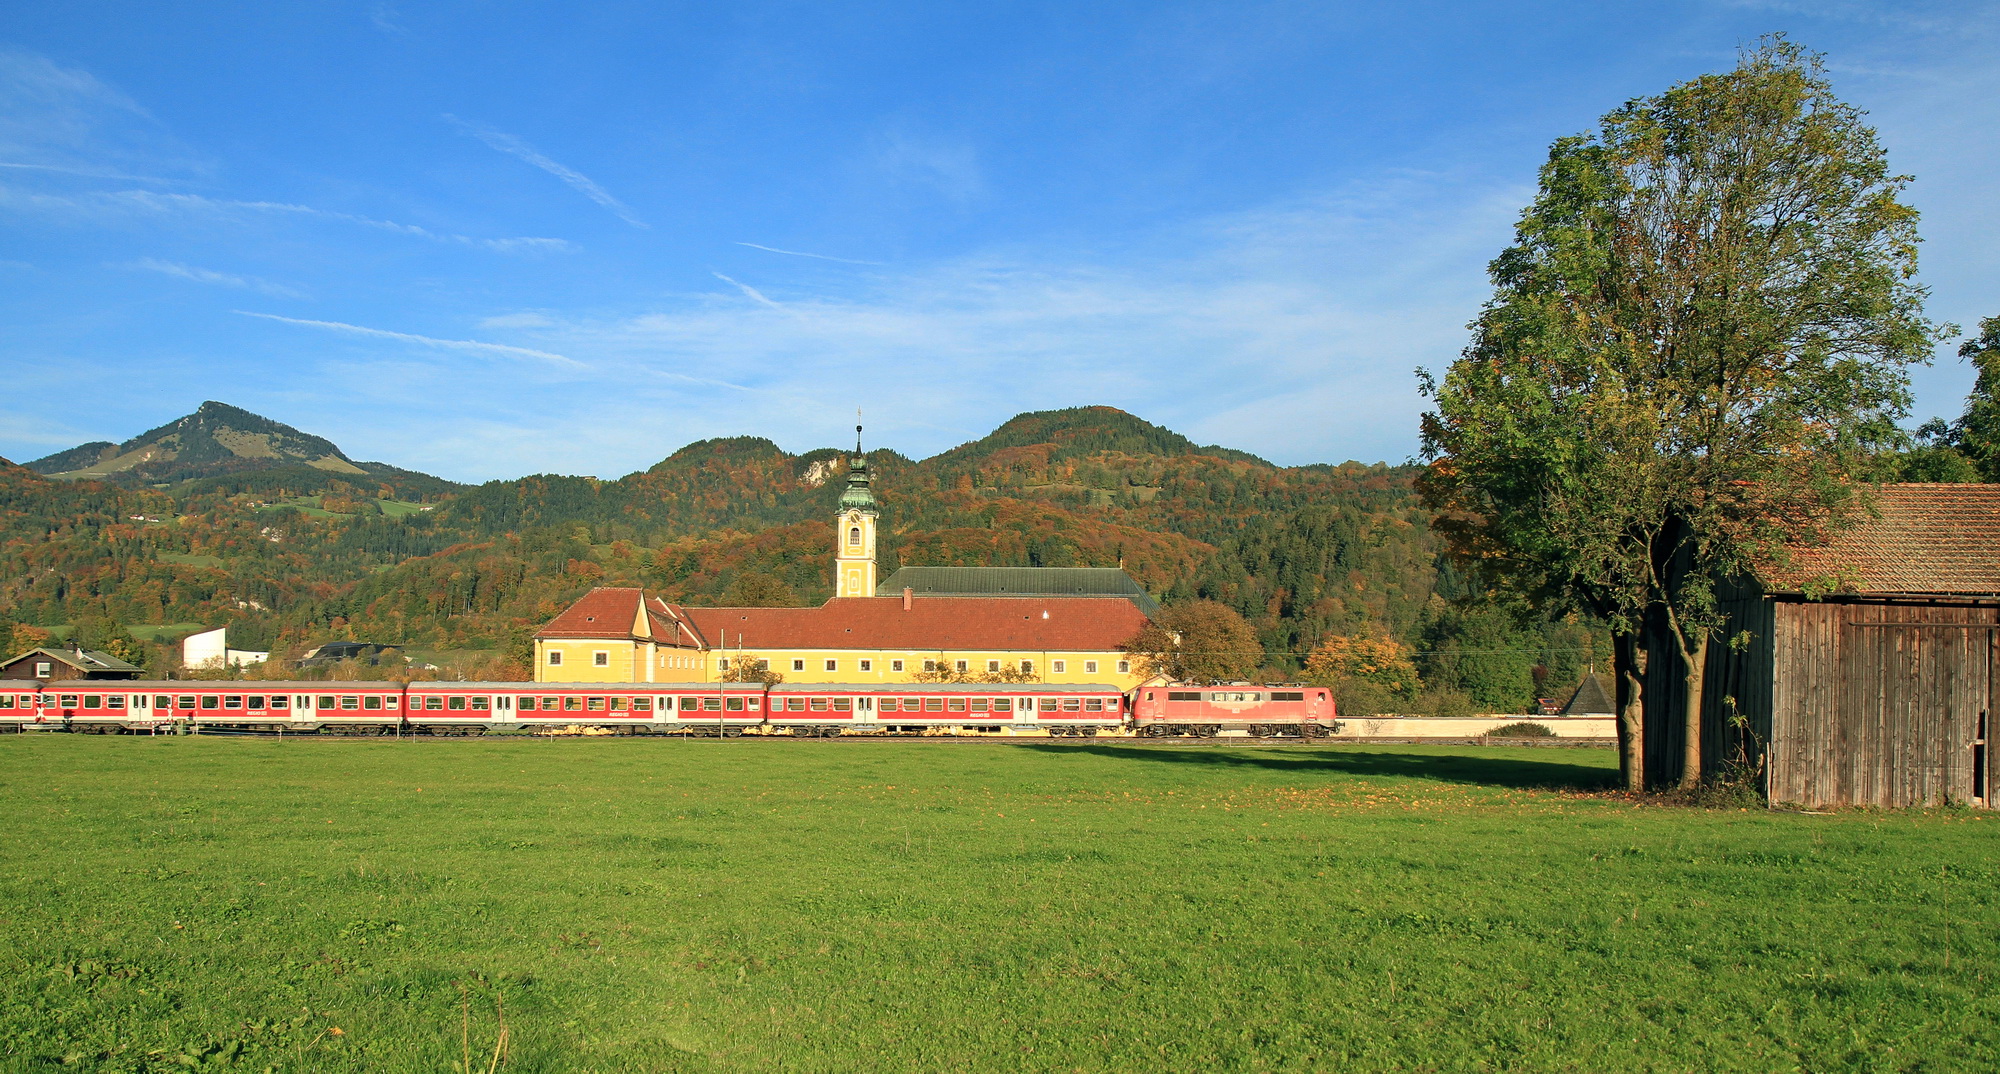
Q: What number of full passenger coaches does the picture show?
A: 3